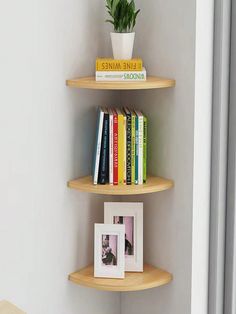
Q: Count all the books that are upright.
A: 11